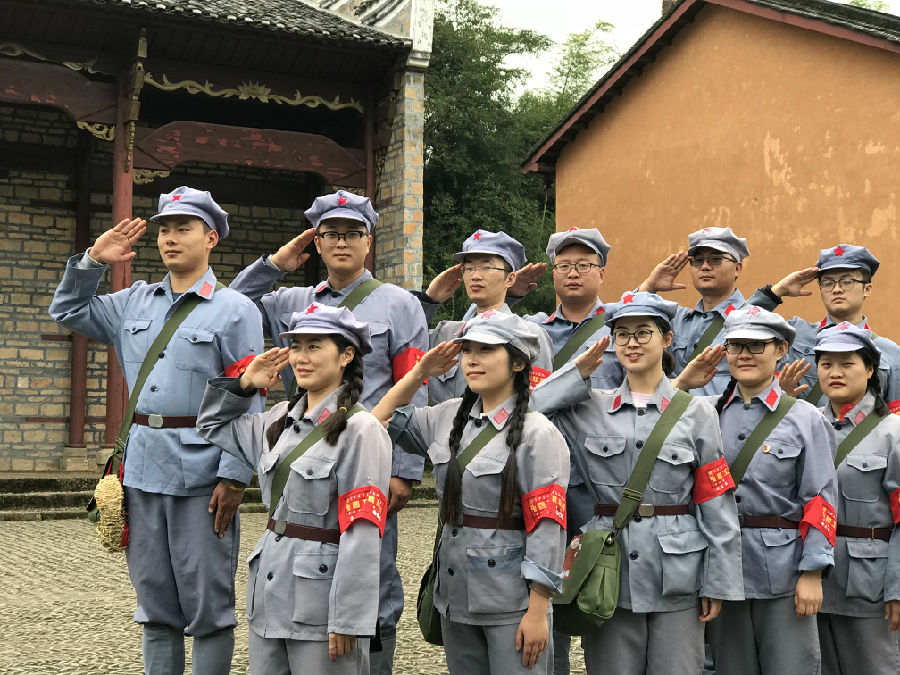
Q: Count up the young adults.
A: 11